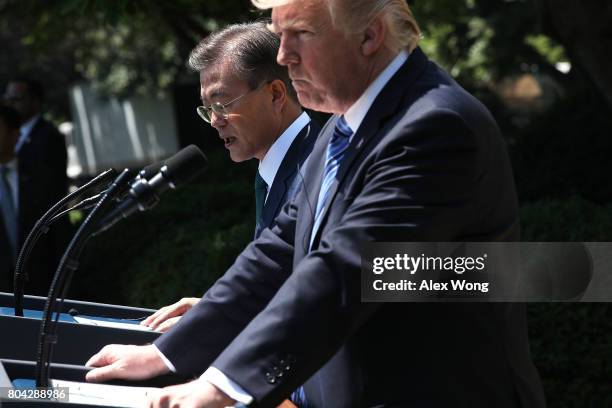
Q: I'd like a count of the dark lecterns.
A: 2